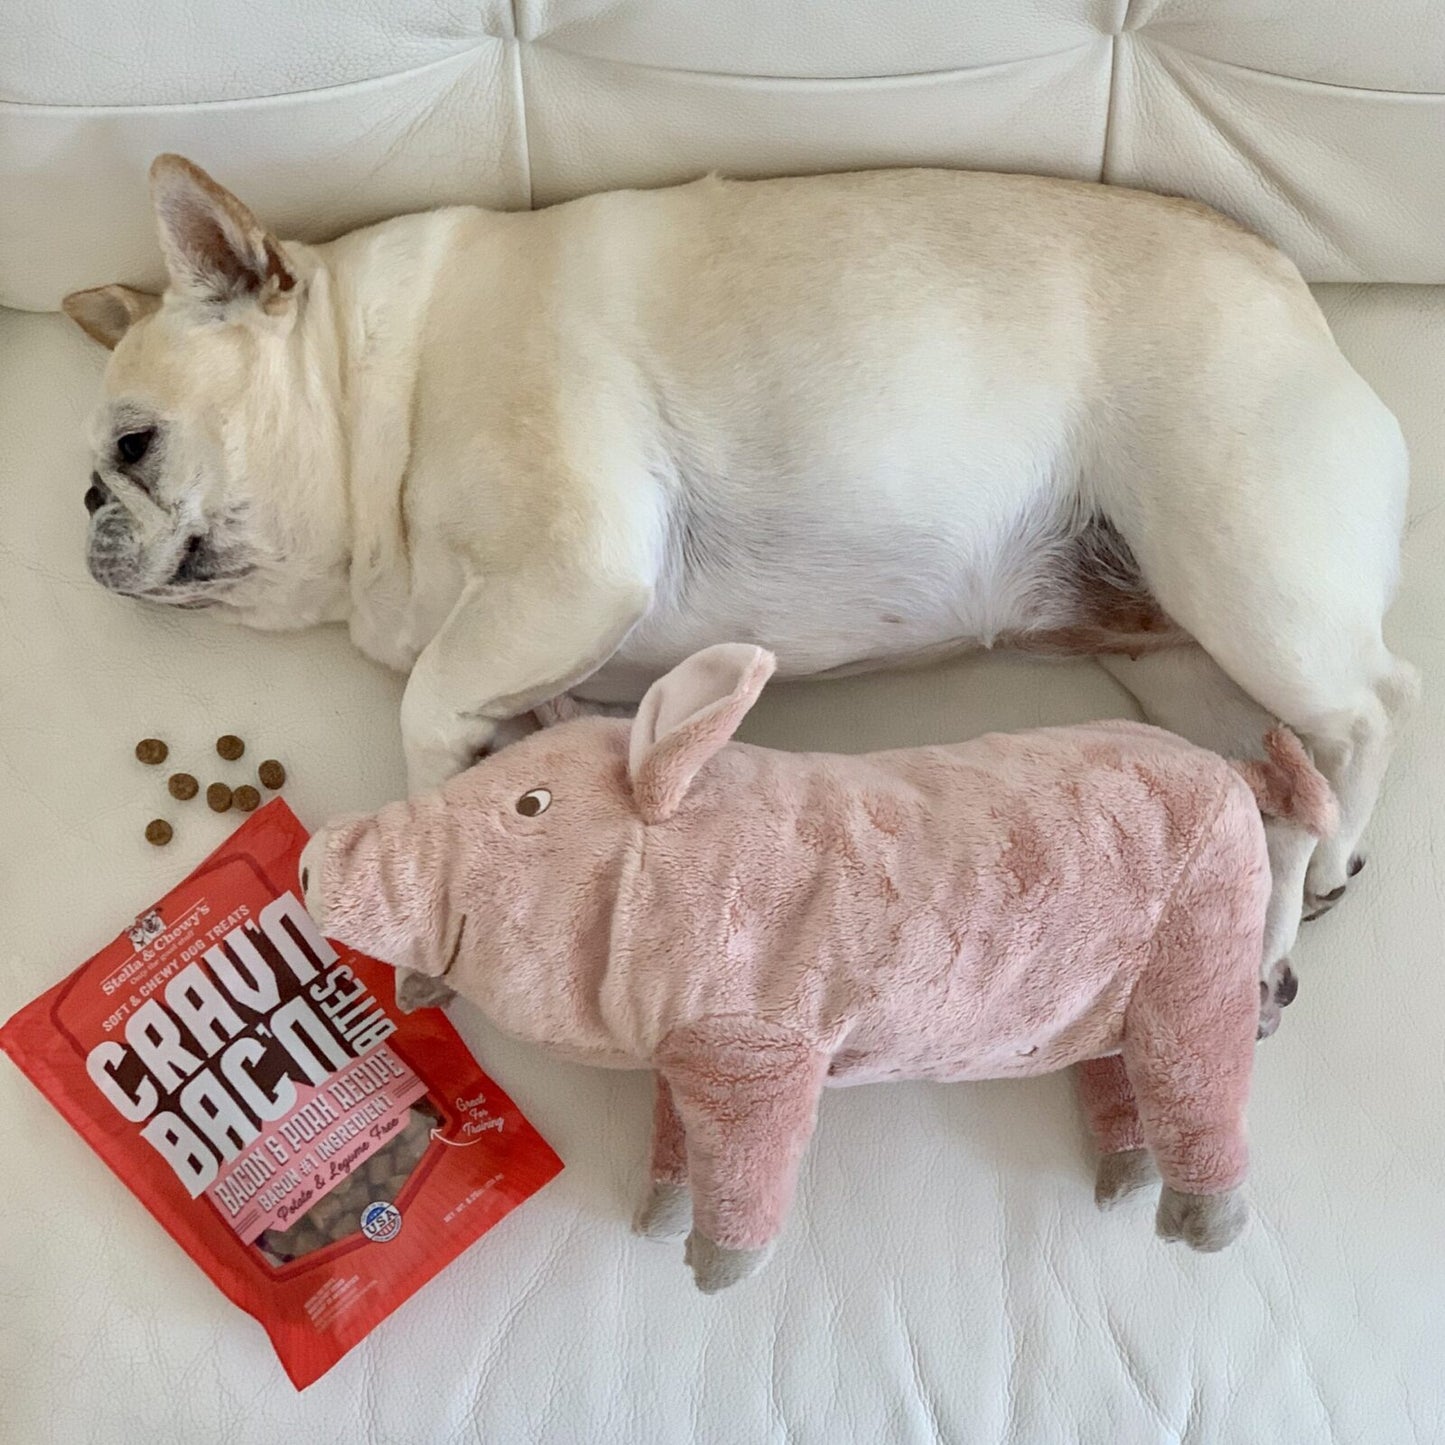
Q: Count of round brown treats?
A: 7